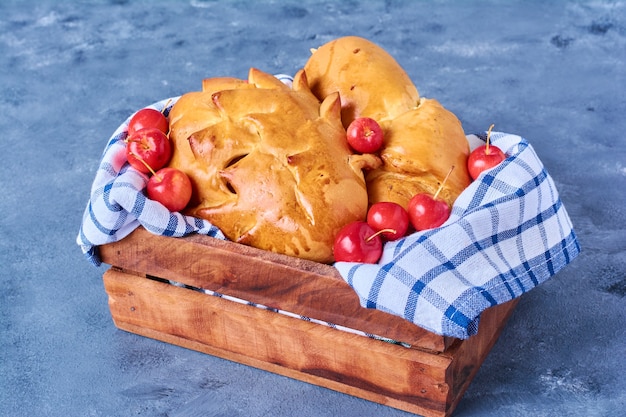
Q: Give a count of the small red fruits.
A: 8